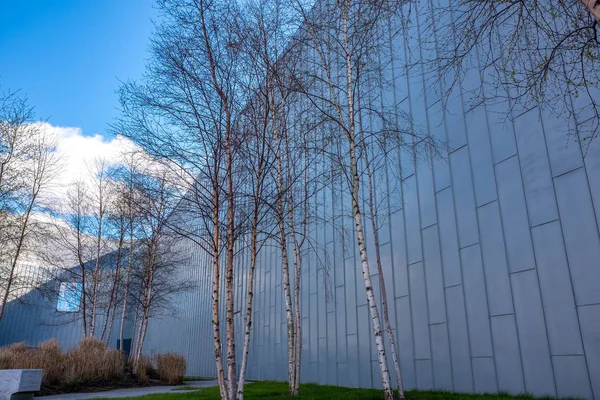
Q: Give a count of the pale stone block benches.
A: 1